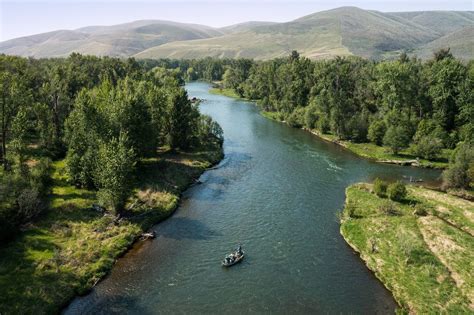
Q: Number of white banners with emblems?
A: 0